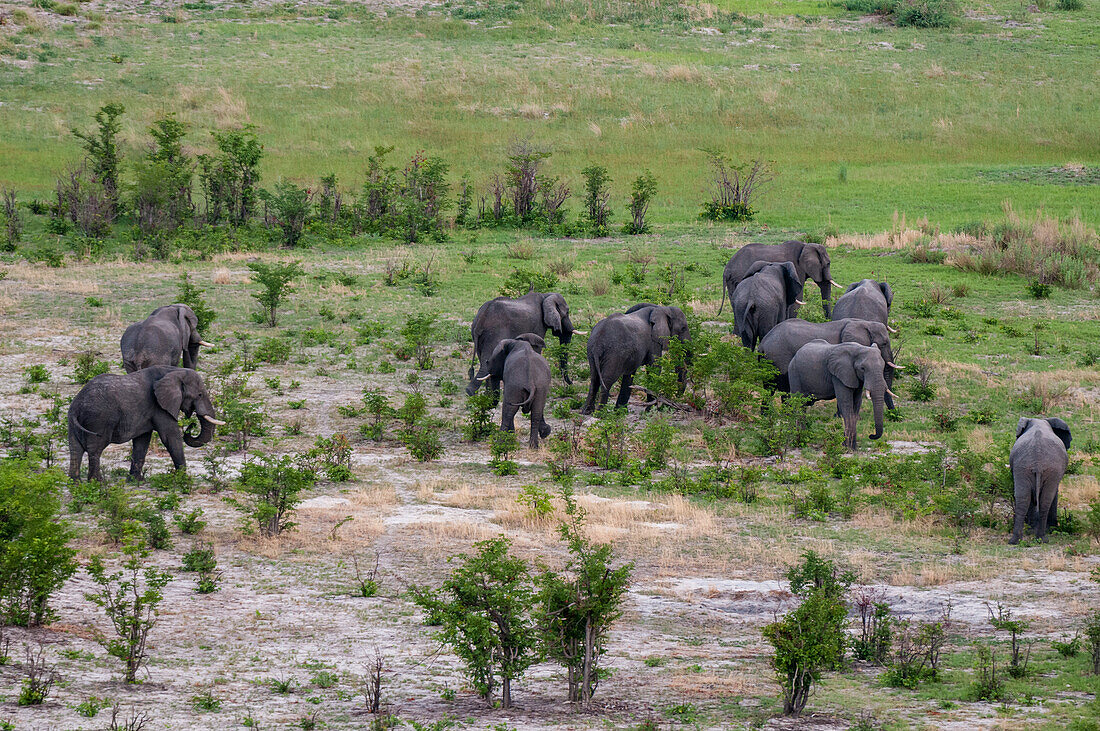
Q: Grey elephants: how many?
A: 11